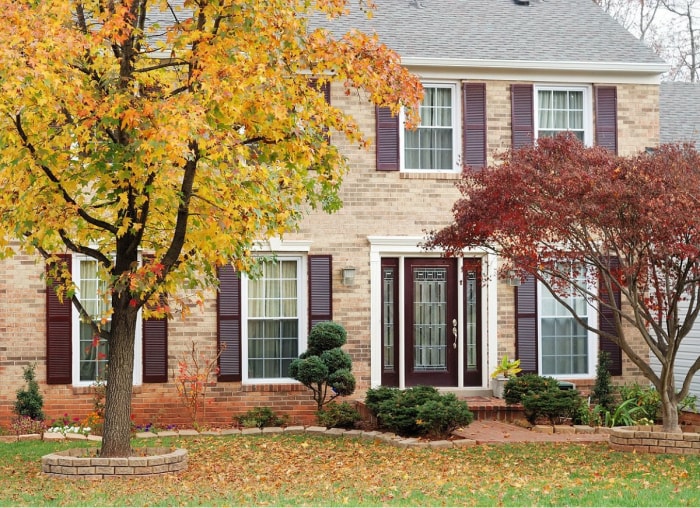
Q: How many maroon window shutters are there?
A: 11